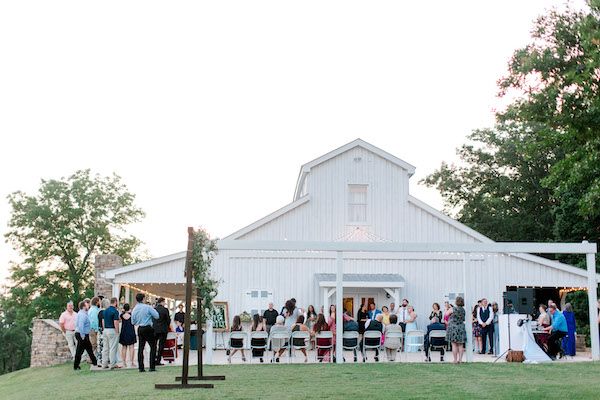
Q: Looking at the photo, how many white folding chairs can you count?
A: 11